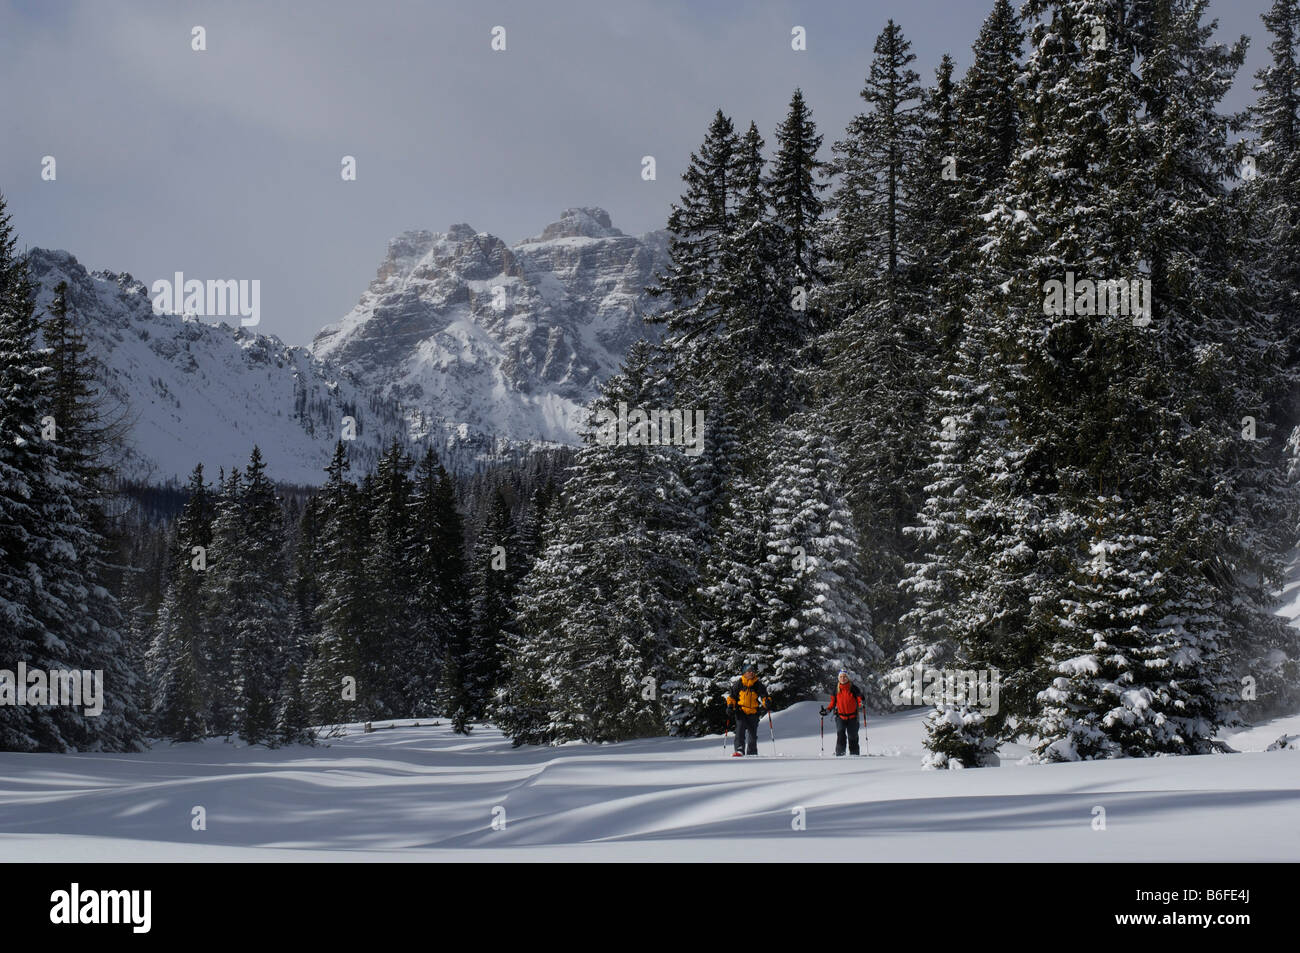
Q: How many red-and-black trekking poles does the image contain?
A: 4